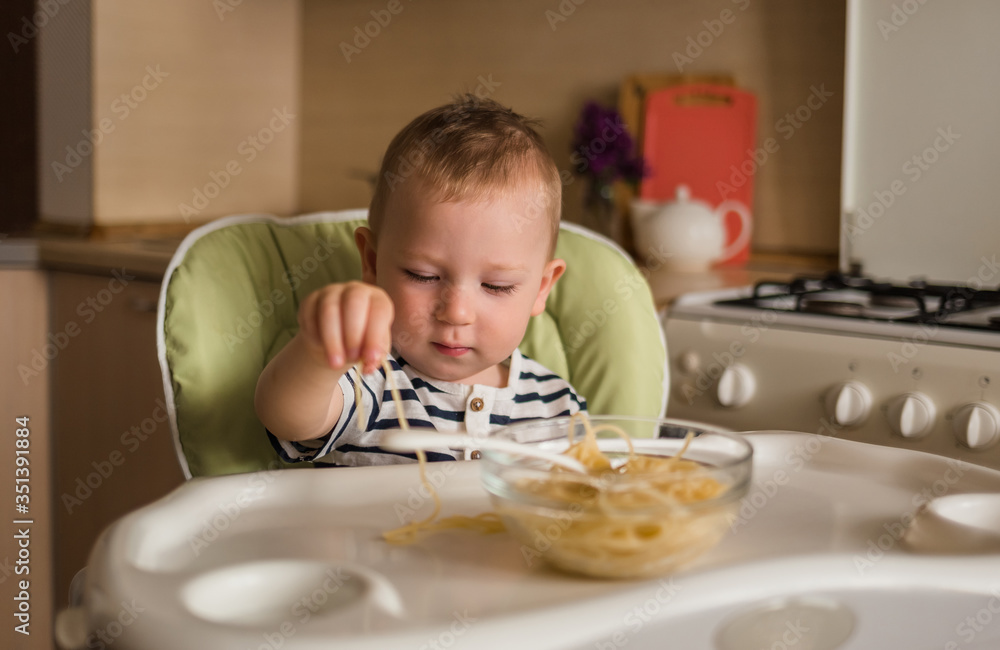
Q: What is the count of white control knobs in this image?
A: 4